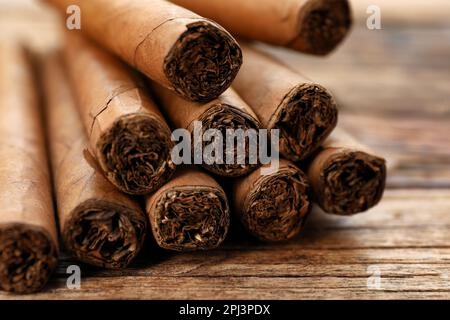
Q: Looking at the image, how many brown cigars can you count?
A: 10